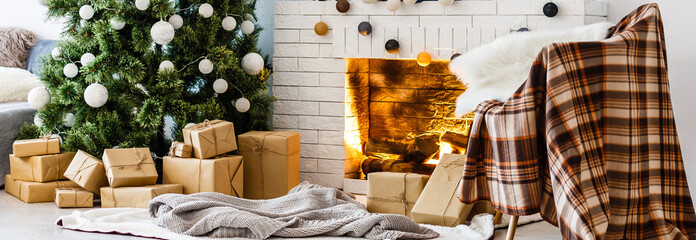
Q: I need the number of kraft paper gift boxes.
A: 13